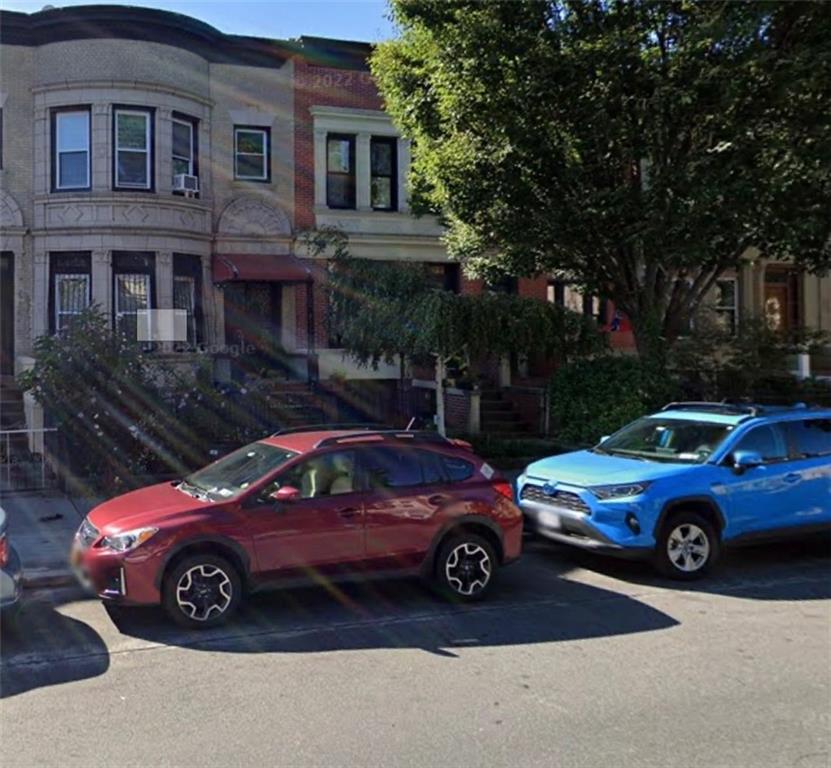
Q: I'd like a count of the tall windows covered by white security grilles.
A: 3